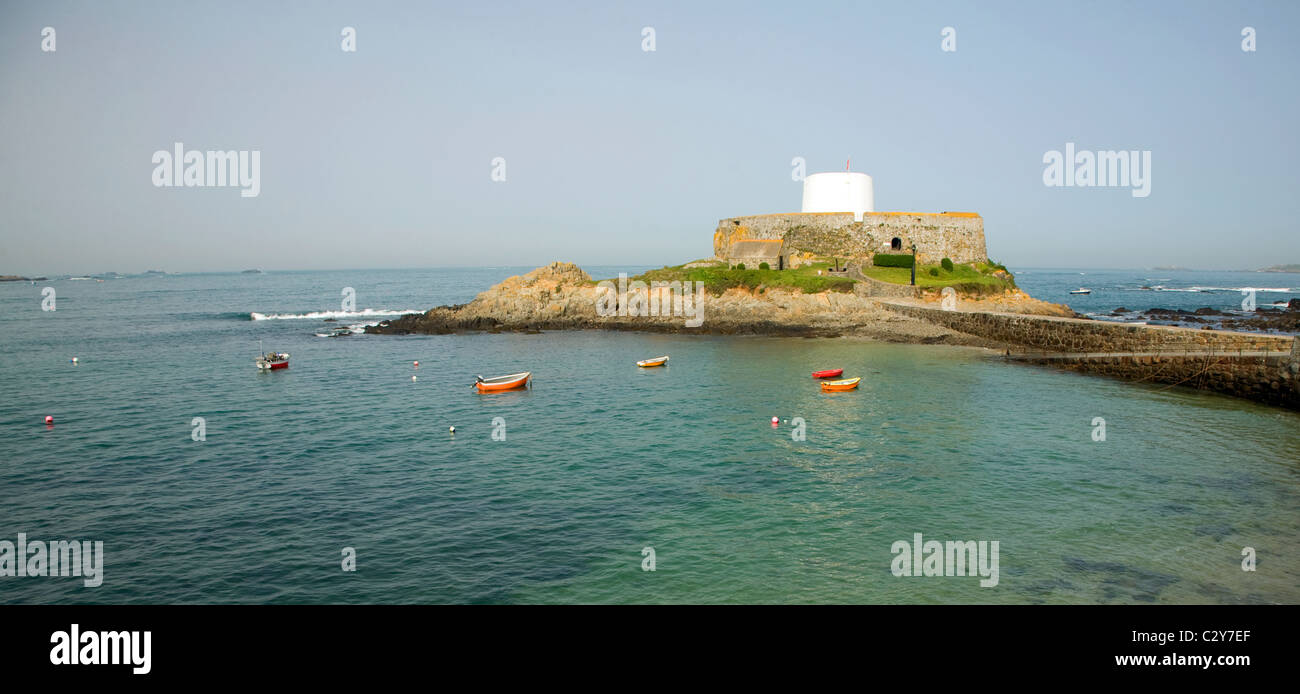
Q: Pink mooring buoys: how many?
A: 3